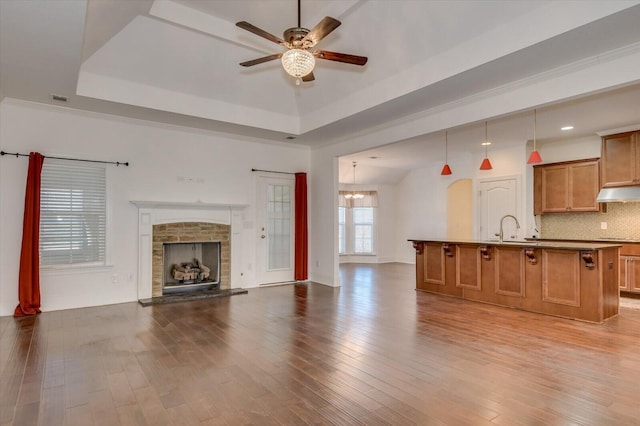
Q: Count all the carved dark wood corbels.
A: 5